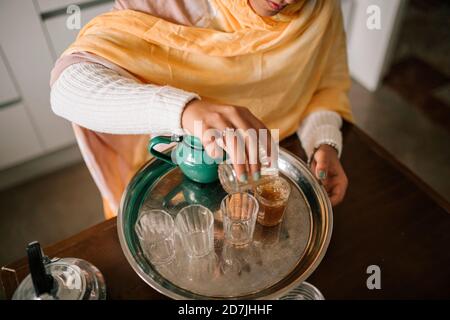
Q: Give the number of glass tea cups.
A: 5